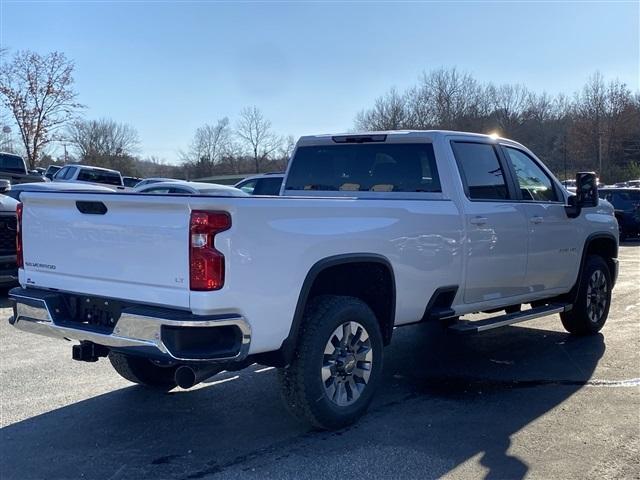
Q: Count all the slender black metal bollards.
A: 0